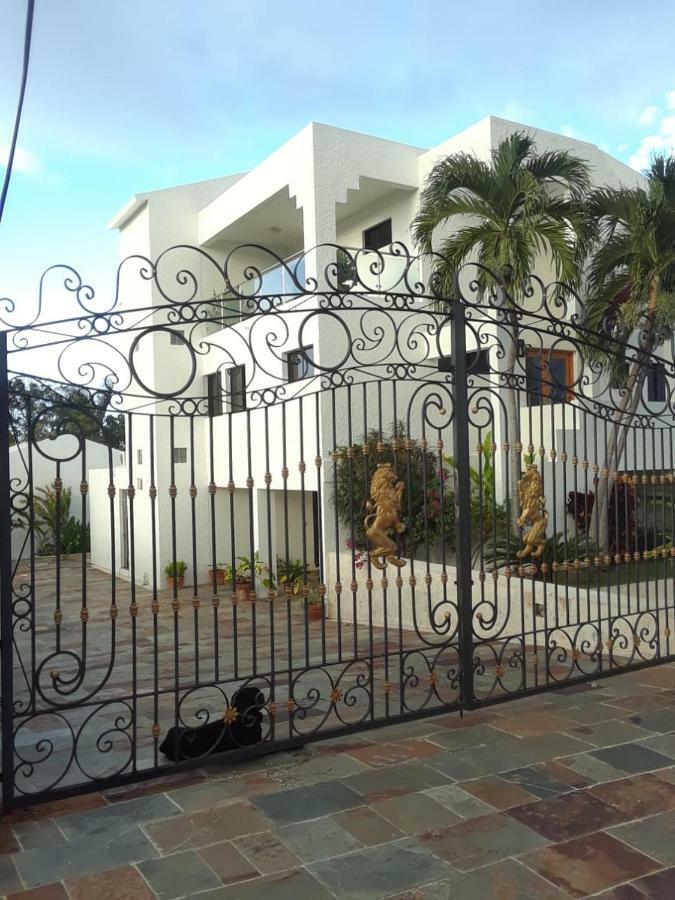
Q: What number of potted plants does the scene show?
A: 5